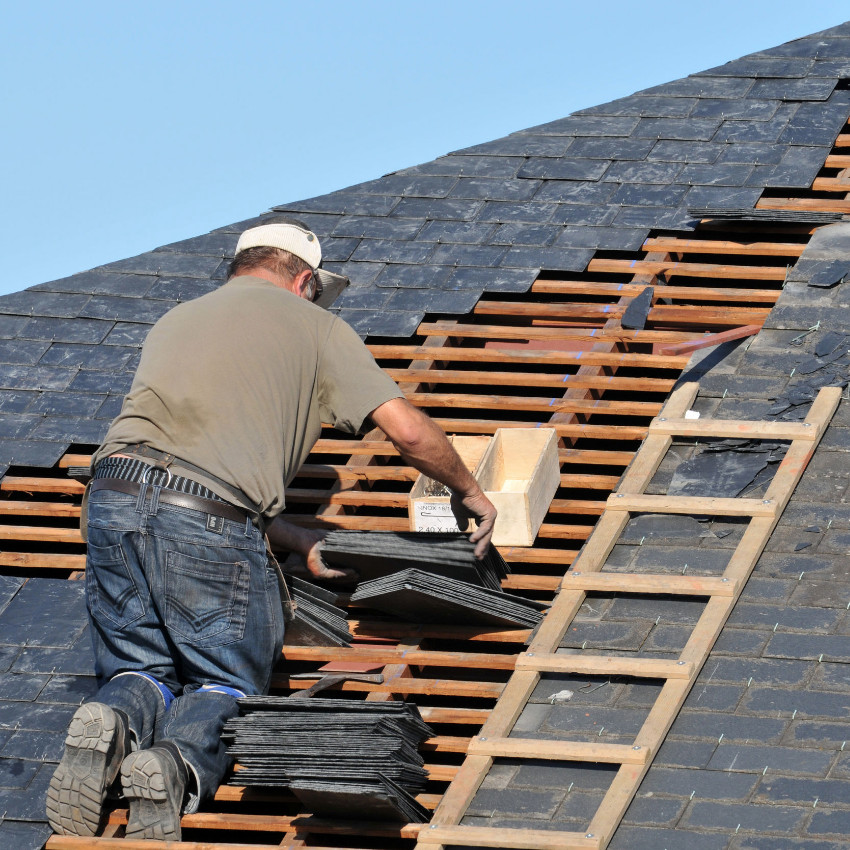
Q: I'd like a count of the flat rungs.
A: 6